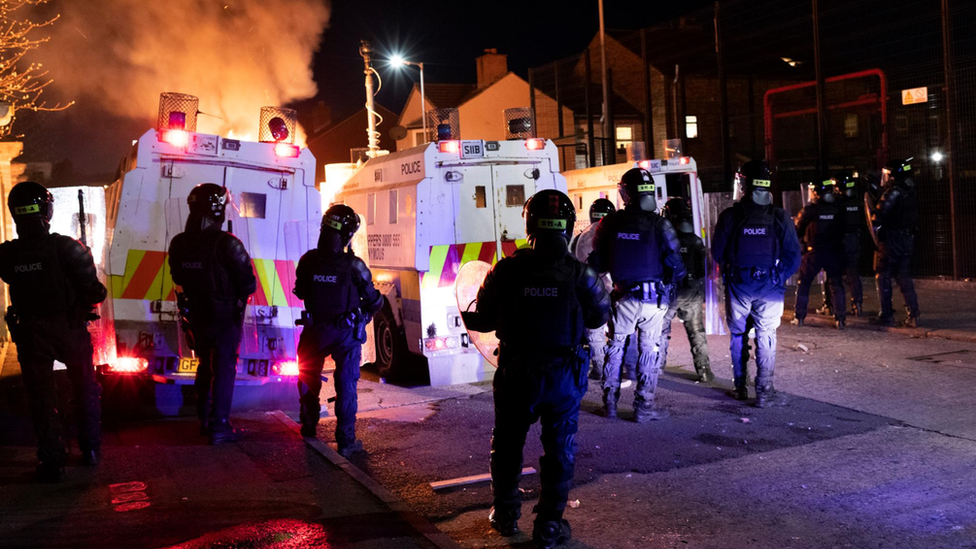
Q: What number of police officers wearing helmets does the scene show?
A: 11